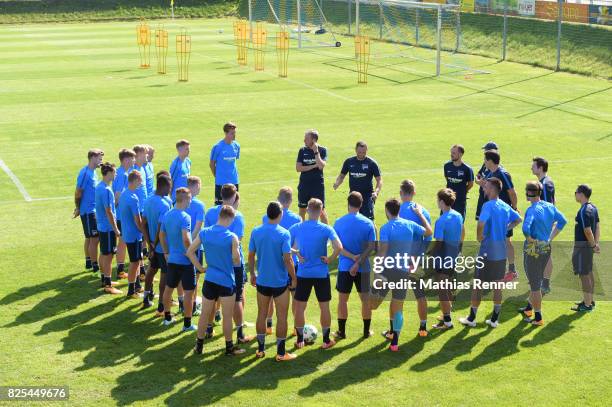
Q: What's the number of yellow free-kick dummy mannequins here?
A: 8